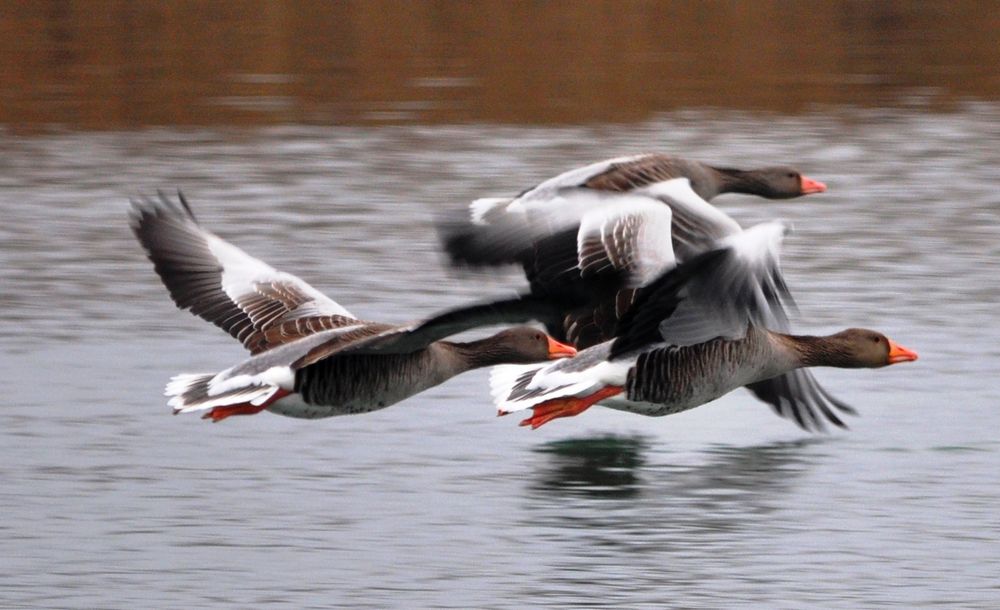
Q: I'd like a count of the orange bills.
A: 3